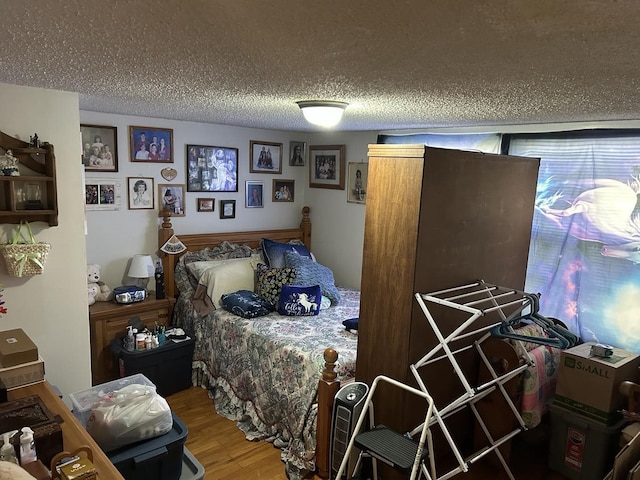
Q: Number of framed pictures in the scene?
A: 14